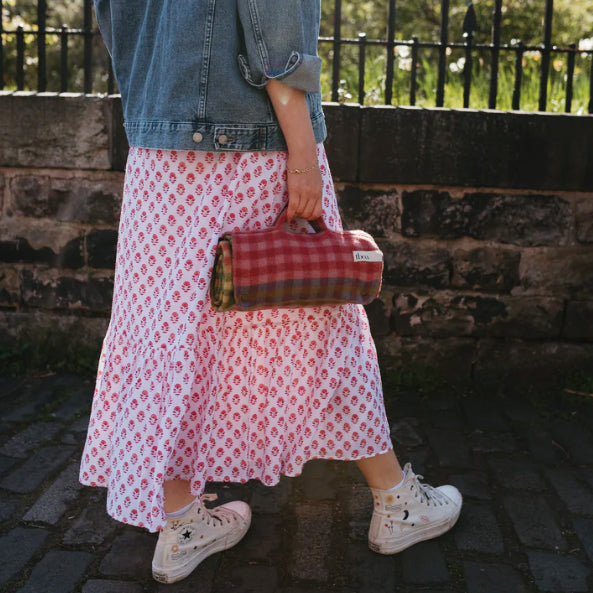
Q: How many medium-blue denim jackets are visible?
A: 1